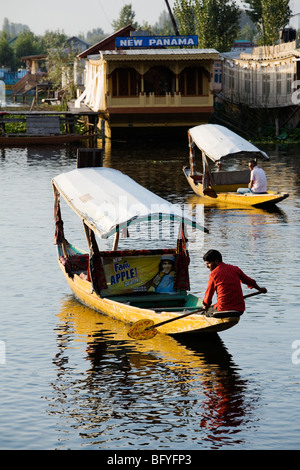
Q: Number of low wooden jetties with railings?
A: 1